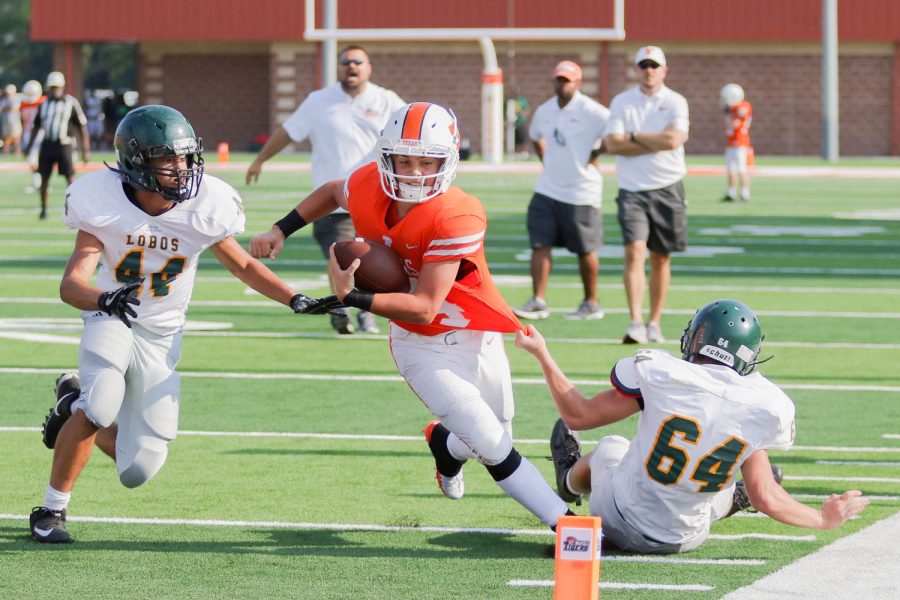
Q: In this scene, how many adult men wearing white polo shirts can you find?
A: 3